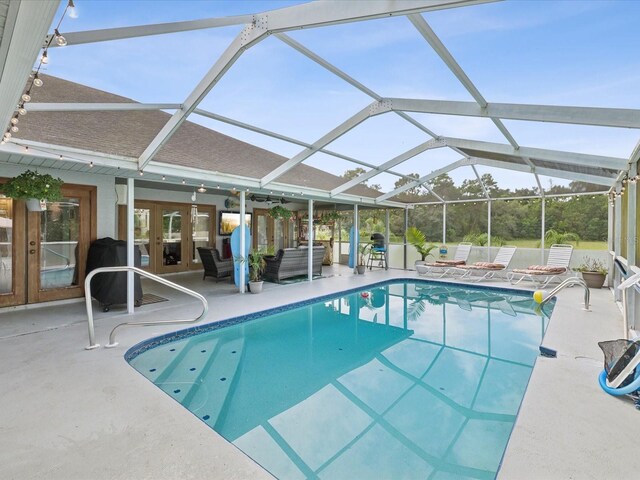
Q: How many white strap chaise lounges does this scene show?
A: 3